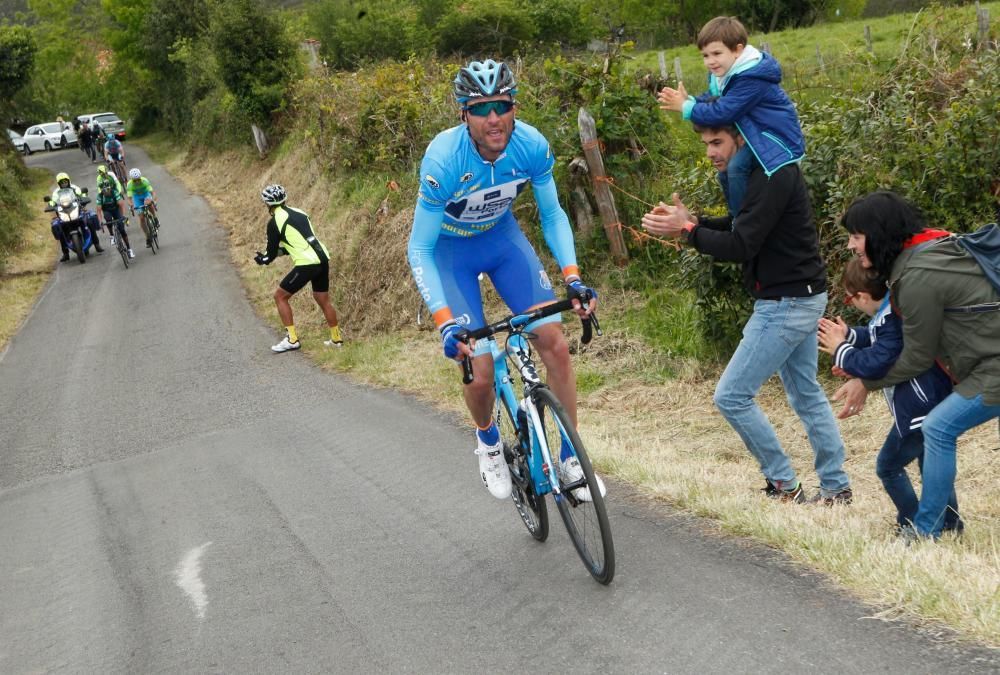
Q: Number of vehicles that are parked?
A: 3